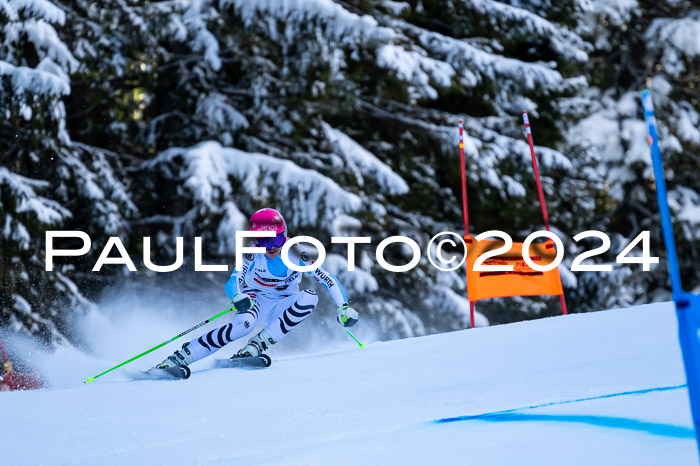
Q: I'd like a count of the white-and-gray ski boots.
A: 2